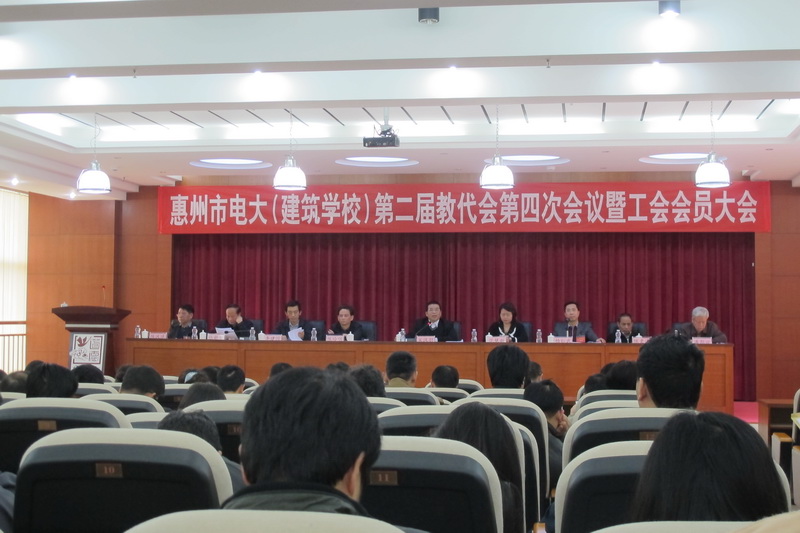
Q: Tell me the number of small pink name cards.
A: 9